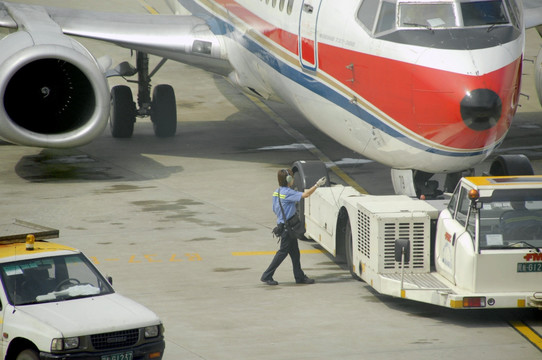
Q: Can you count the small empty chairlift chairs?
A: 0